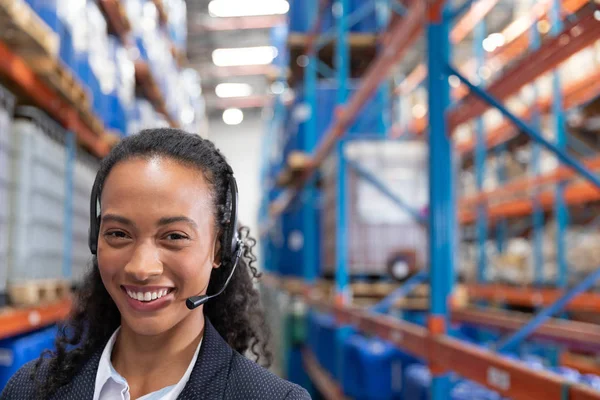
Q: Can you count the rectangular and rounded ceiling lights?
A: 4